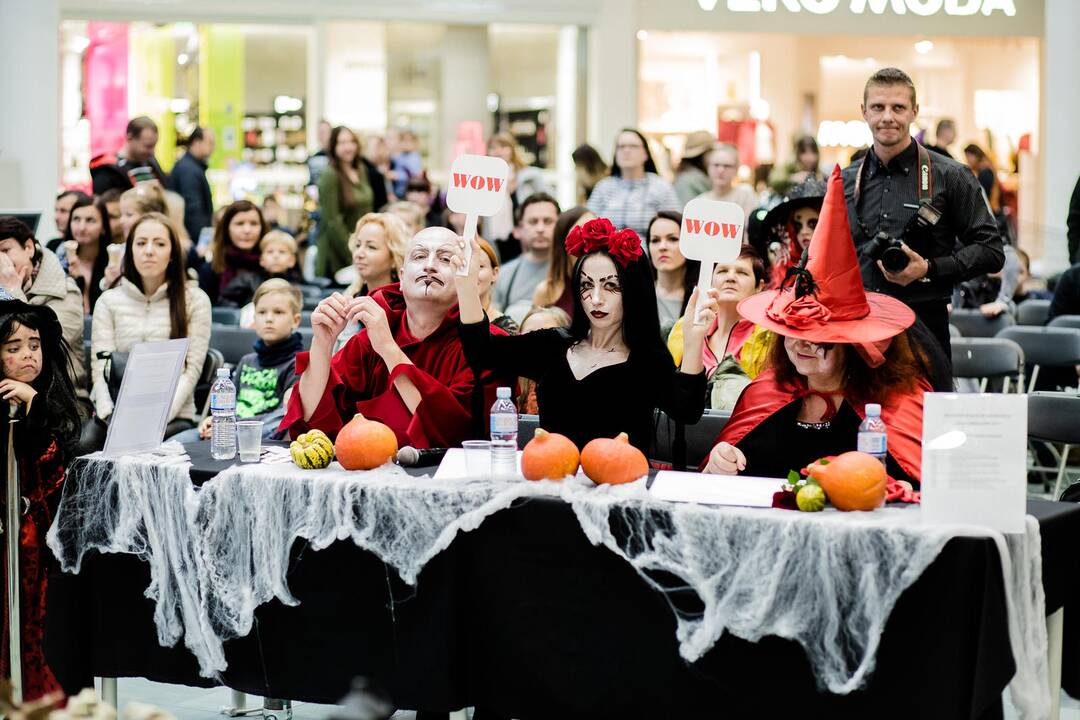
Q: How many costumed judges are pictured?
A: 3